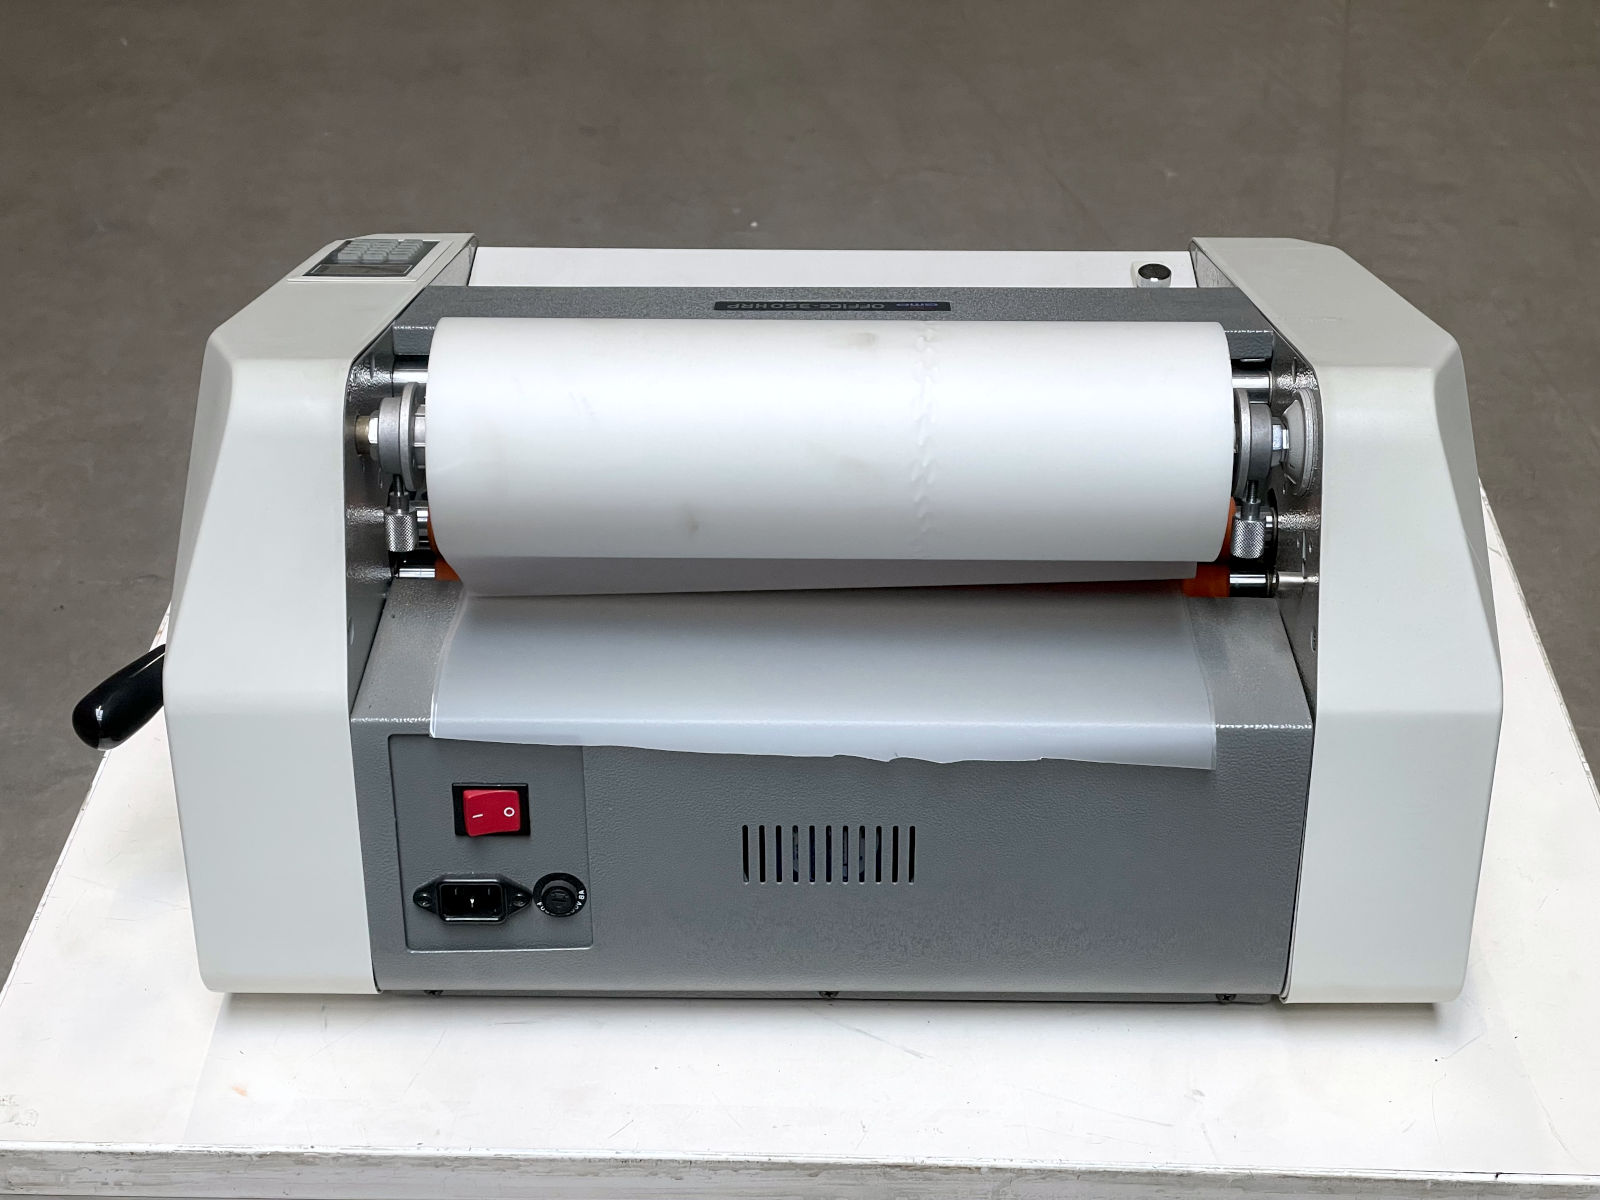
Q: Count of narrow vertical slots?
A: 11